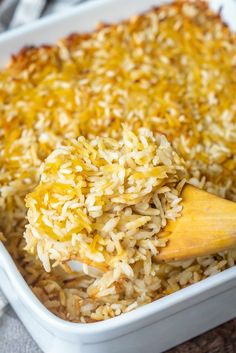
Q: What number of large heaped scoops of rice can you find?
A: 1